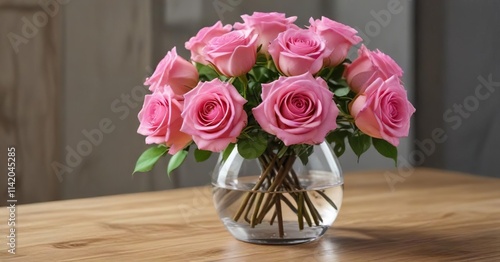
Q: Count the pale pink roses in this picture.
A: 11